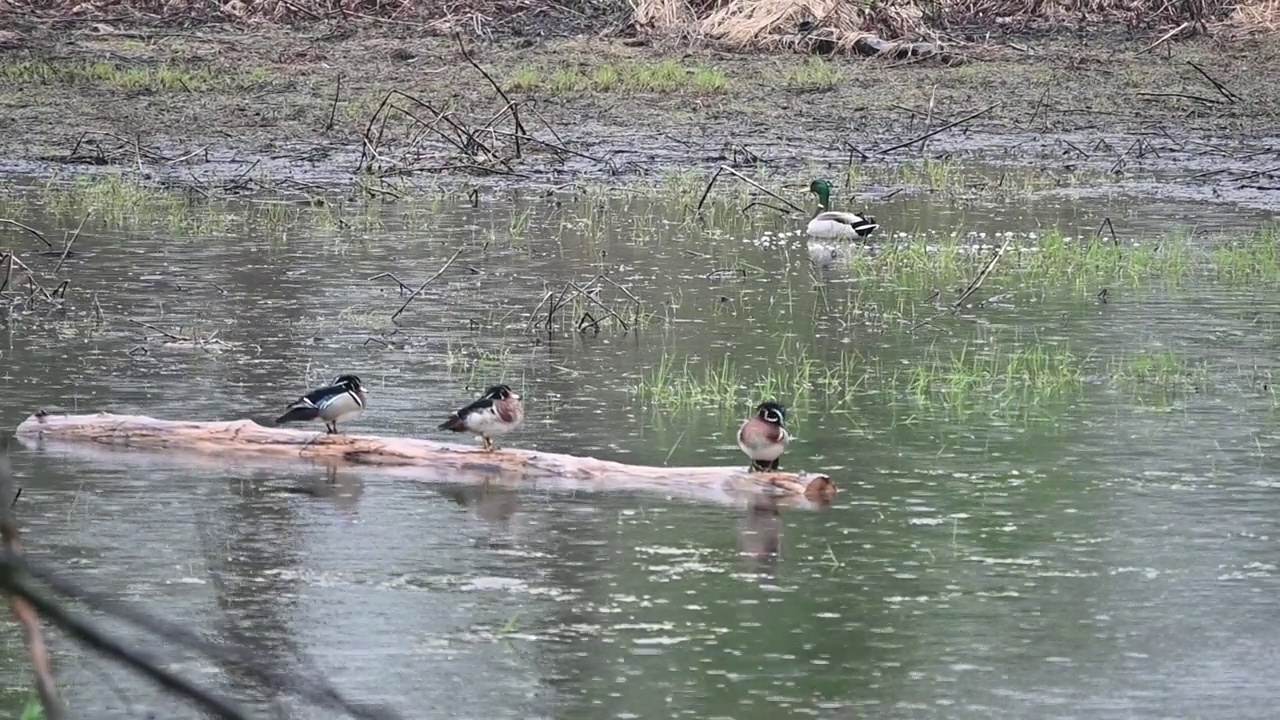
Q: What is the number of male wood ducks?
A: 3